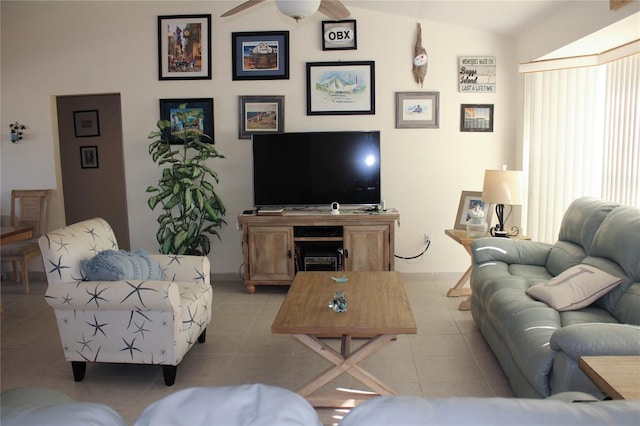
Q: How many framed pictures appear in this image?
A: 11